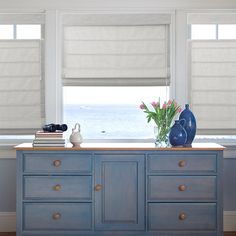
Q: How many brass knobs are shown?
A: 7